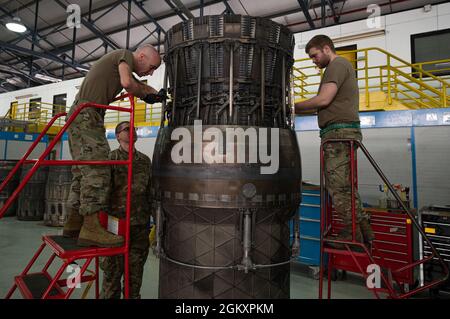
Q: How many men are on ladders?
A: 2